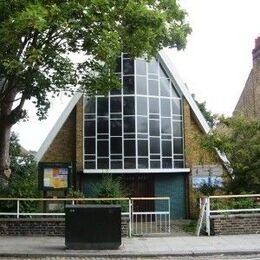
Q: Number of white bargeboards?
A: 2